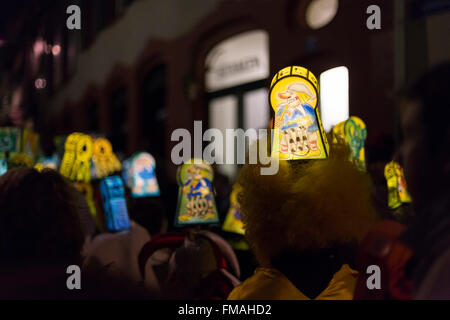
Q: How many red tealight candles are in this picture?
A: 0